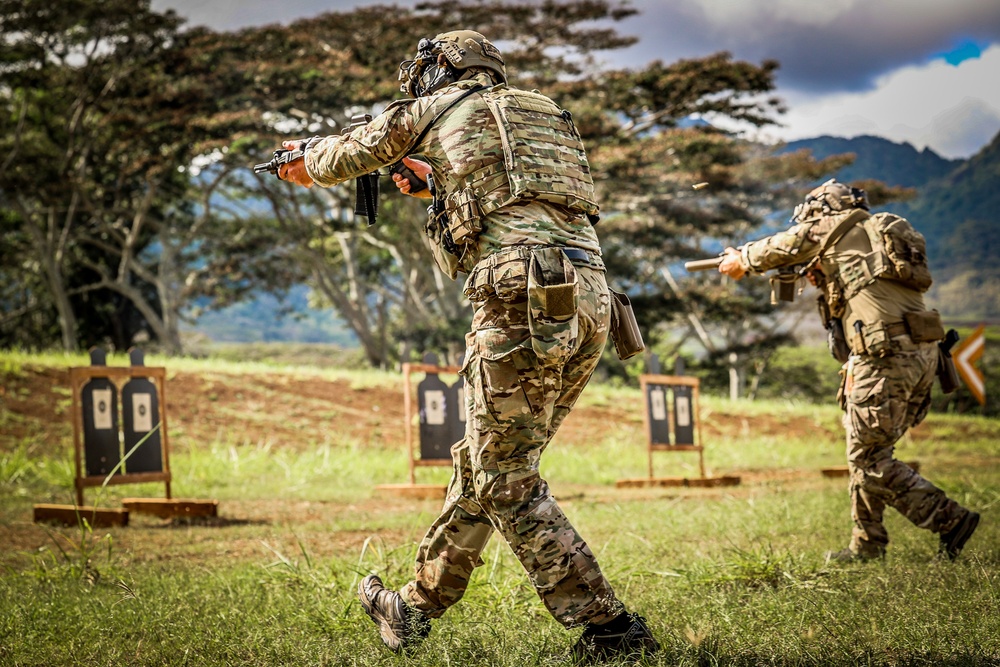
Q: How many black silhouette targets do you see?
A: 6